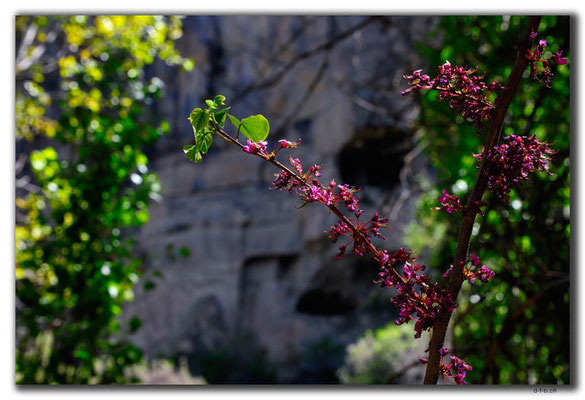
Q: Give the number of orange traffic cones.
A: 0